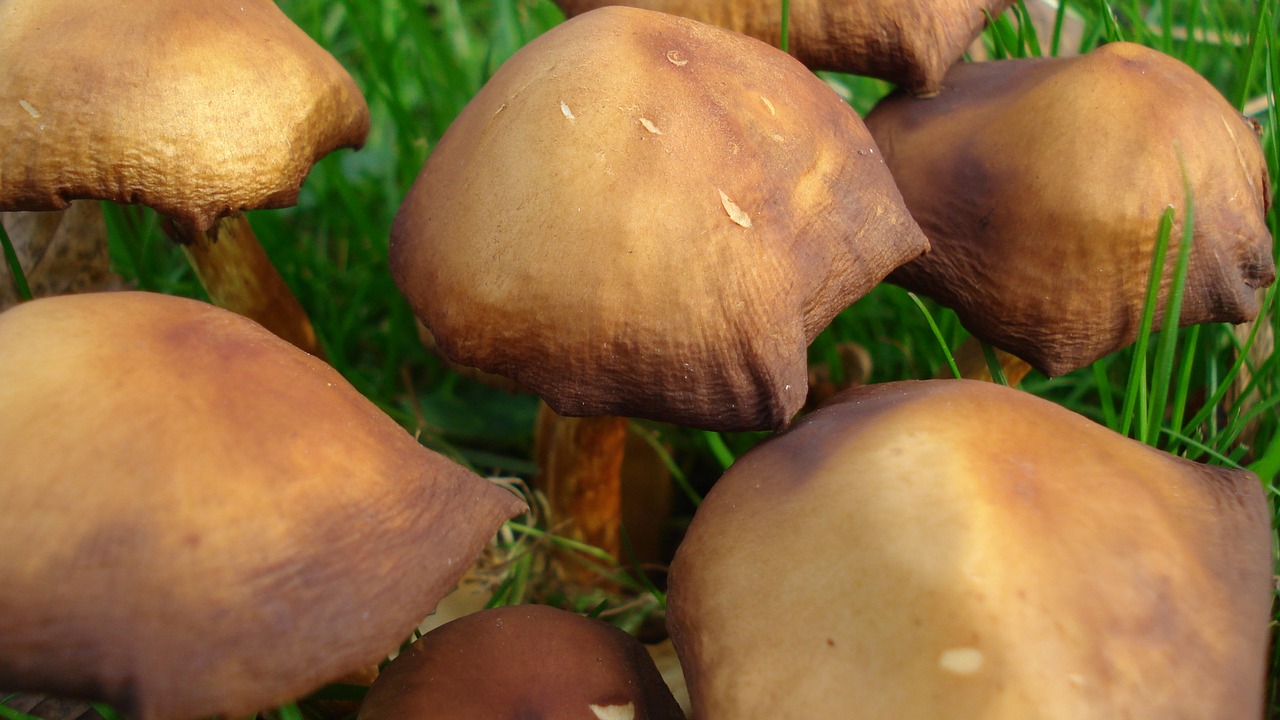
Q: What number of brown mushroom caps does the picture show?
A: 7